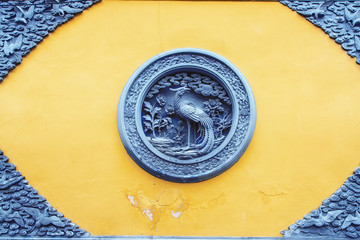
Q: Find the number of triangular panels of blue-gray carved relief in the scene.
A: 4